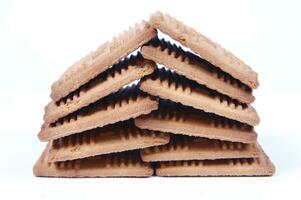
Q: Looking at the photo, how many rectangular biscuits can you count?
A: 11